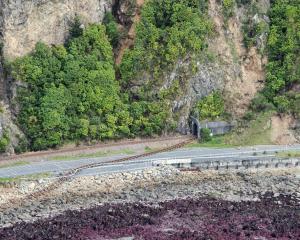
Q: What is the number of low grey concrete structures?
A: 1